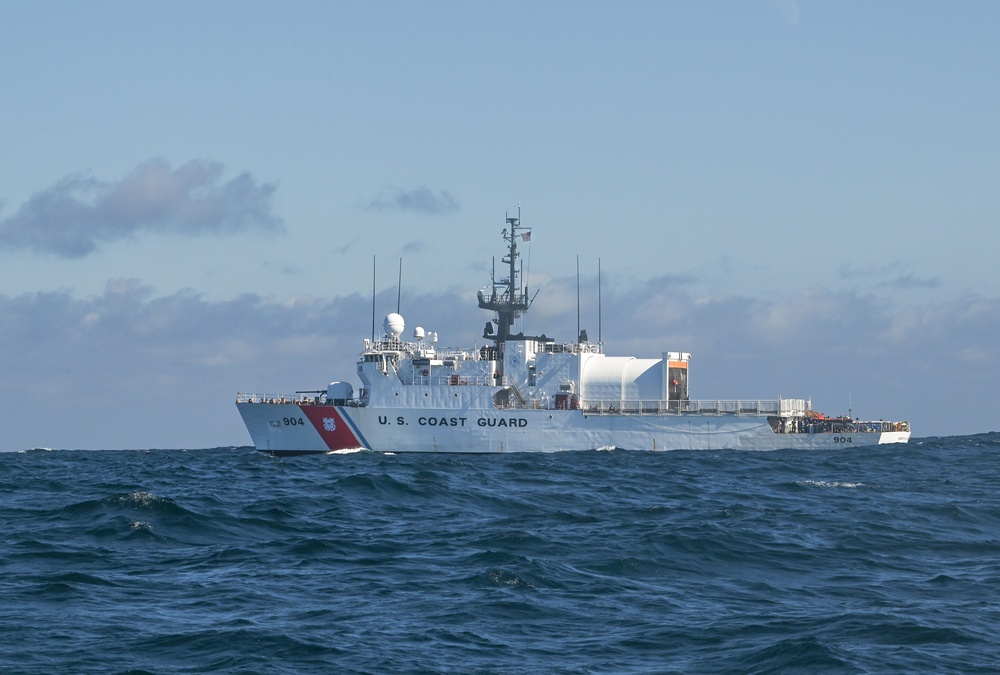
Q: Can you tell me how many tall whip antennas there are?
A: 4